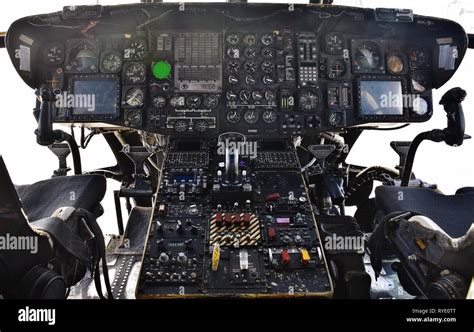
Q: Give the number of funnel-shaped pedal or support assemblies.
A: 4